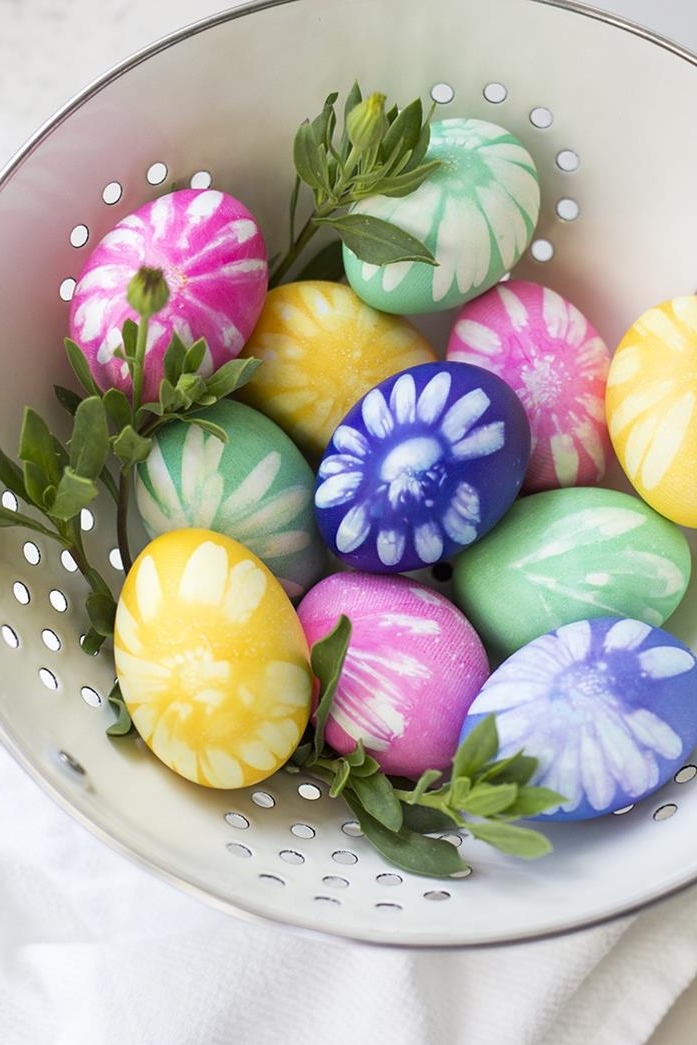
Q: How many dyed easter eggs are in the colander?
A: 11